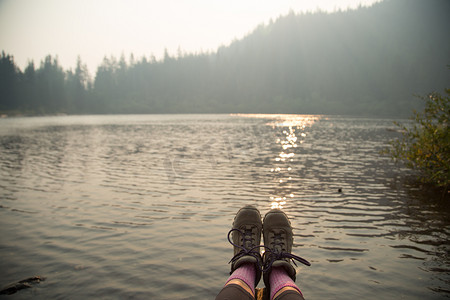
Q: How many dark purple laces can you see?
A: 2